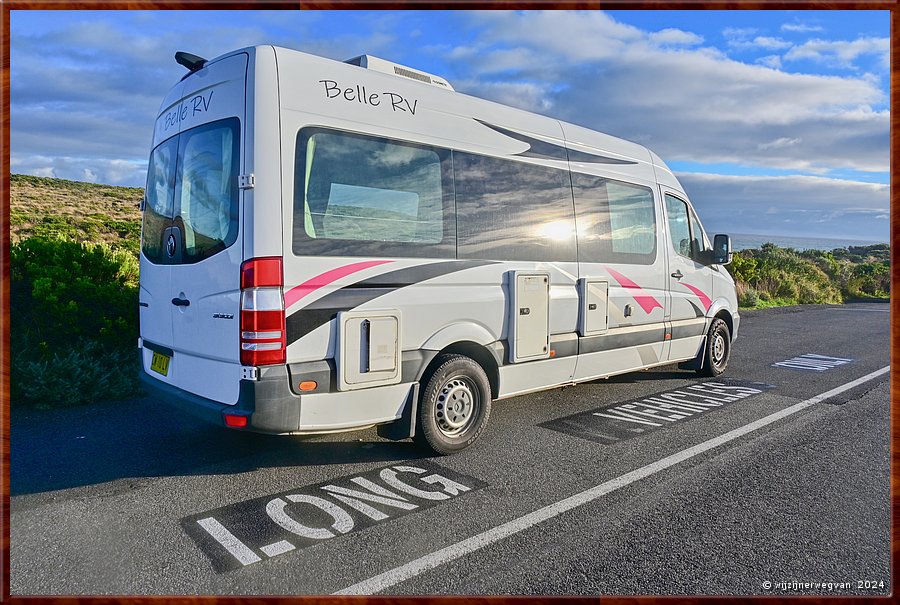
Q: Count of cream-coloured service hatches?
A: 3